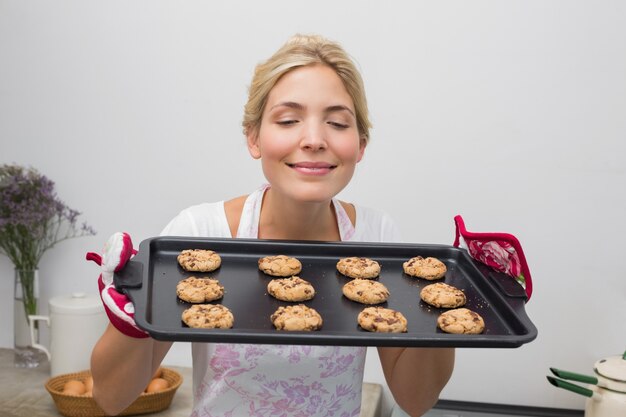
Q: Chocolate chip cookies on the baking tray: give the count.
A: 12